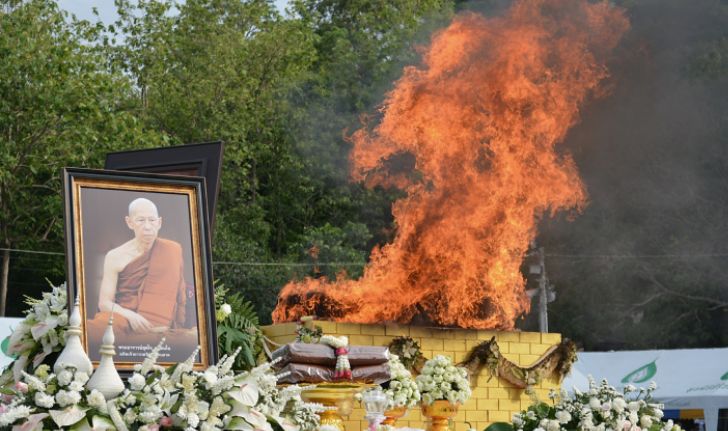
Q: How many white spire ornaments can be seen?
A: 2